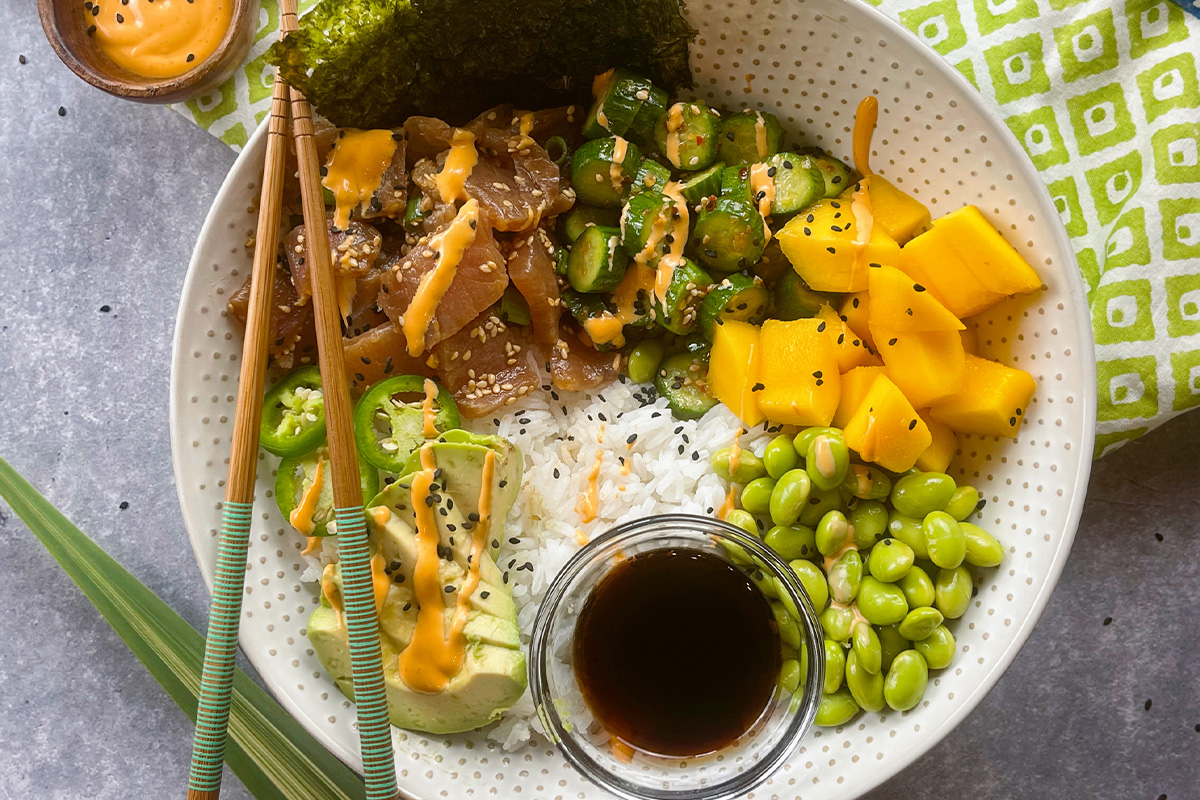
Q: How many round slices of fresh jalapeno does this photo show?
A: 3